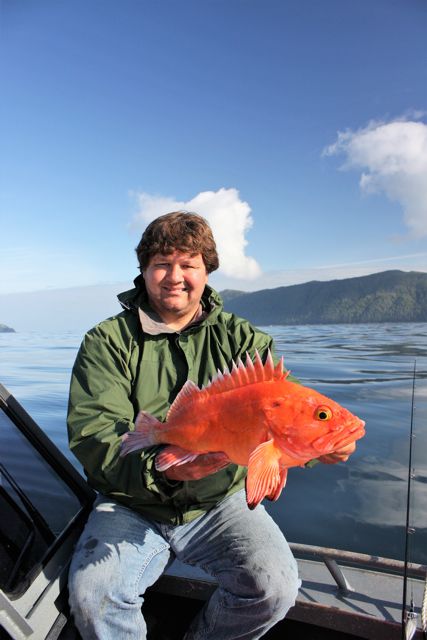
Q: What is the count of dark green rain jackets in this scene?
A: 1